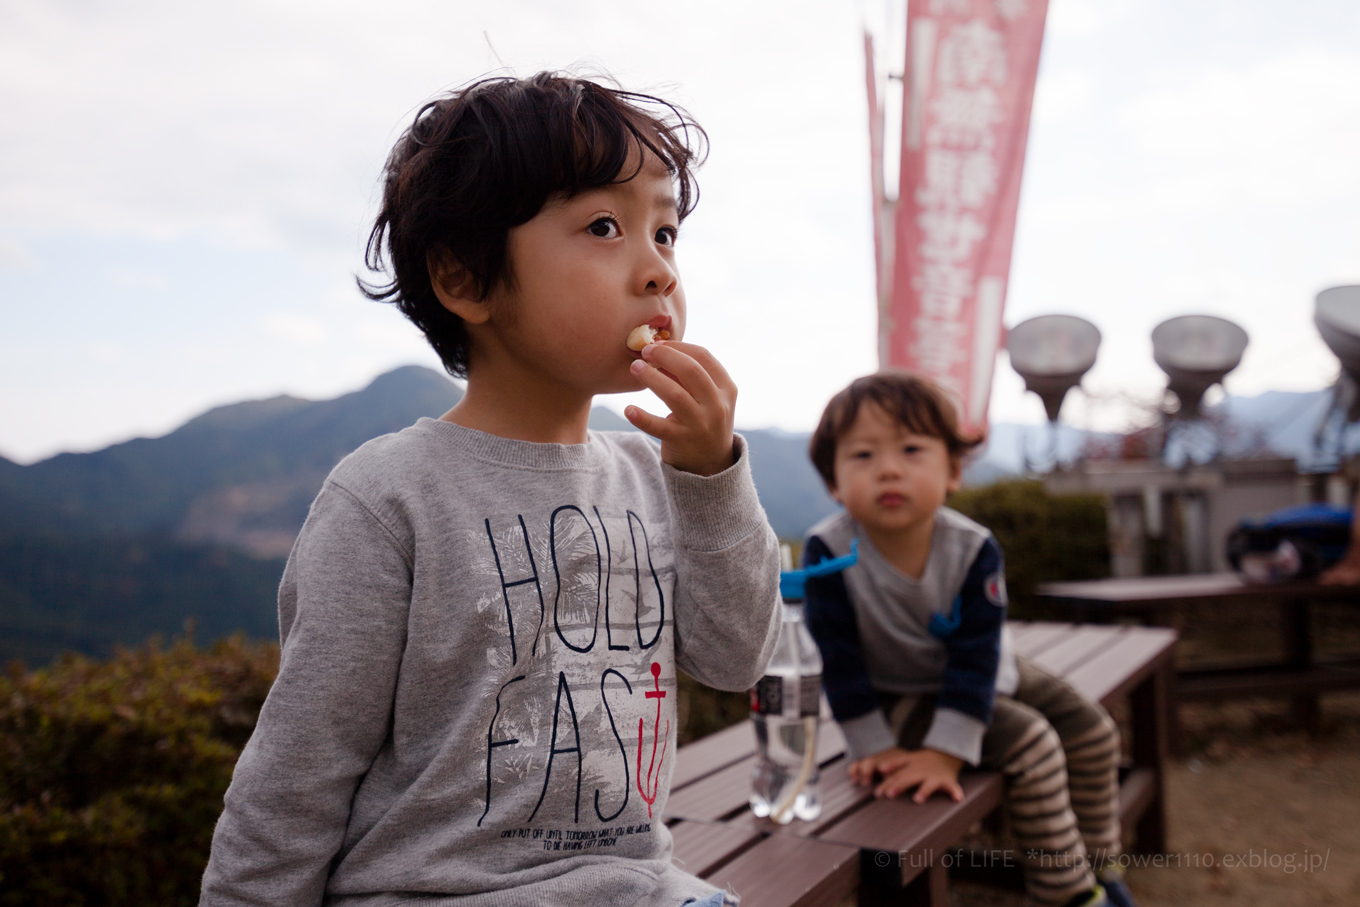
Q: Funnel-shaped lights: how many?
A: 3